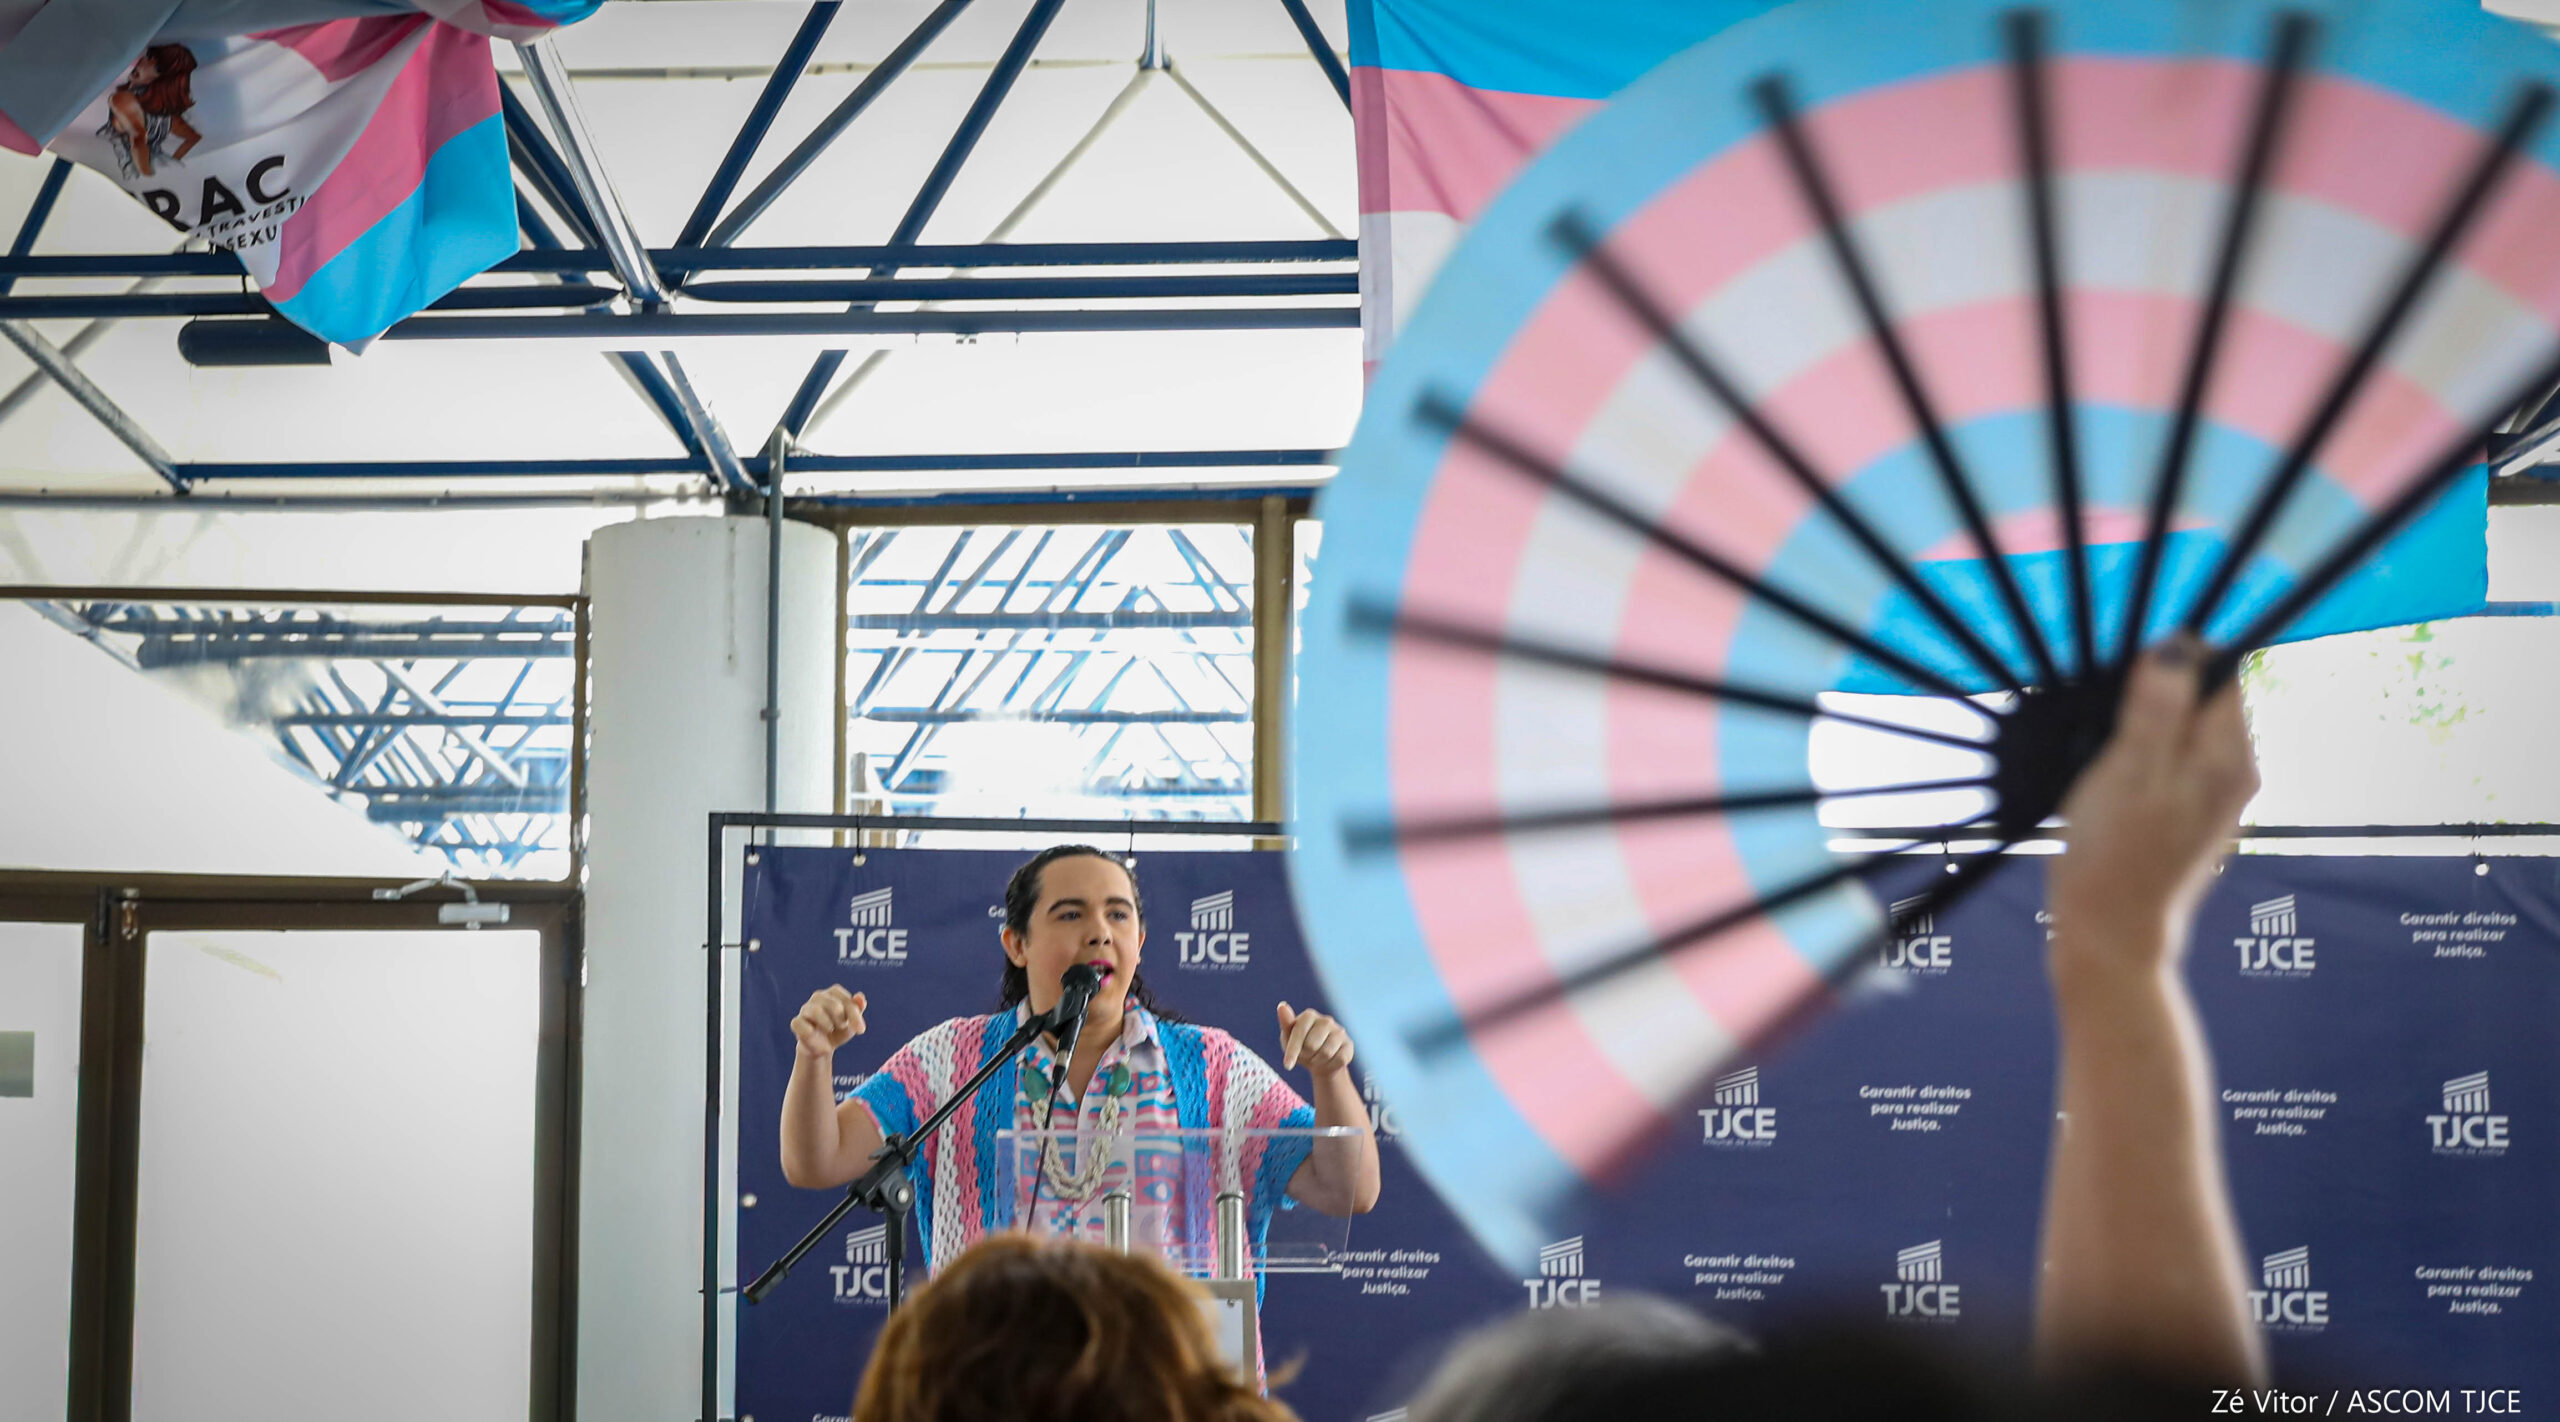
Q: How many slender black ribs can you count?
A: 11